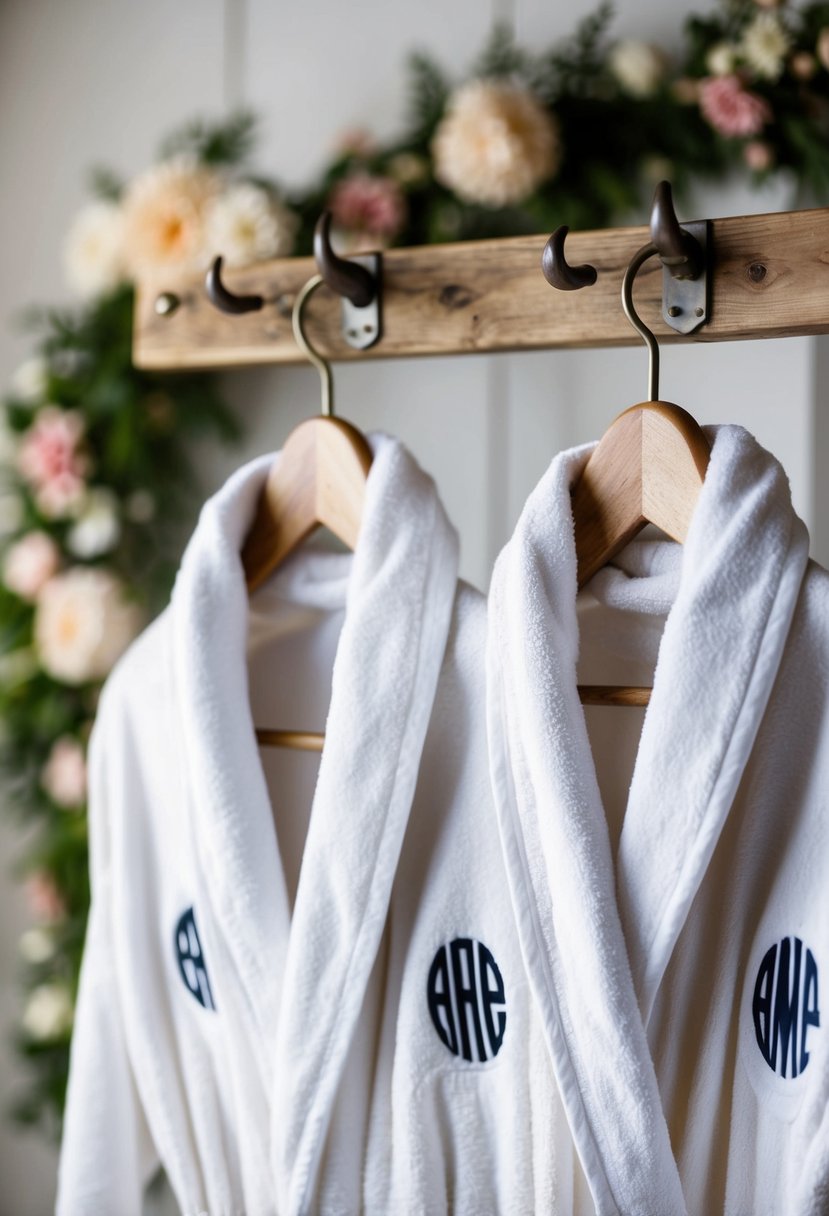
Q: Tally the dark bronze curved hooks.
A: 4